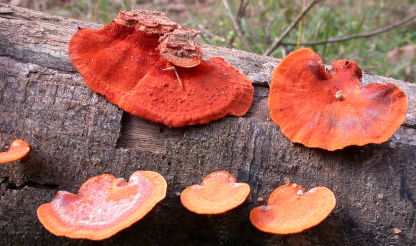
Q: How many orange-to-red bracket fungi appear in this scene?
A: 6